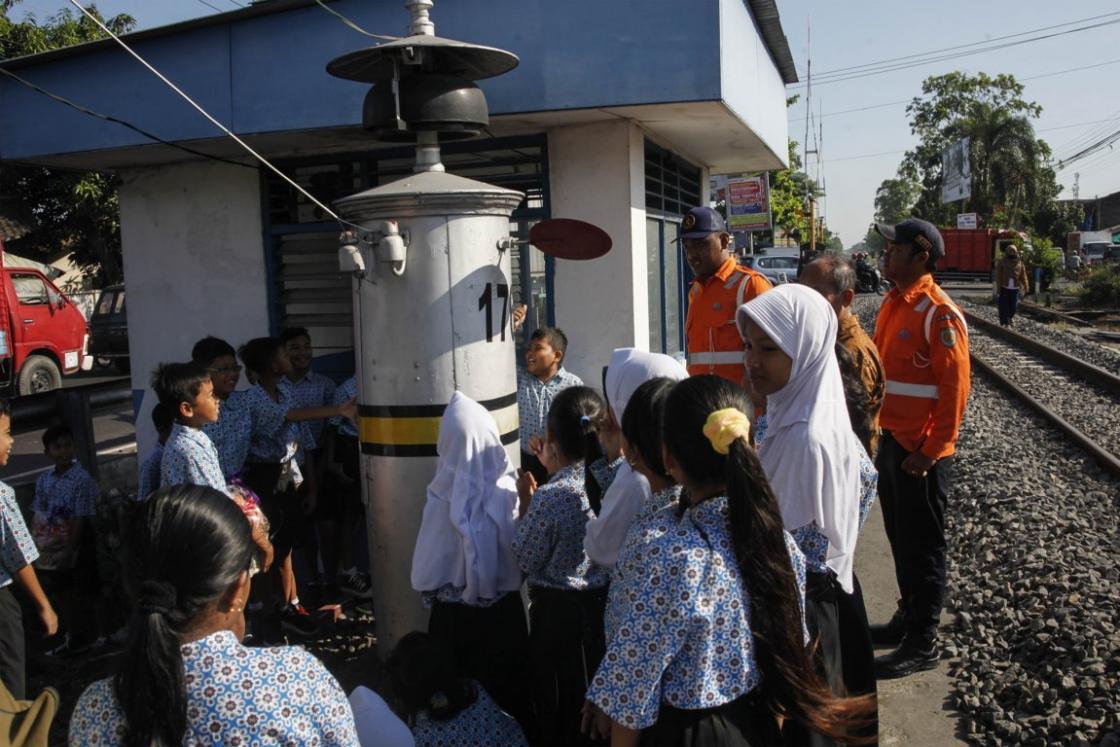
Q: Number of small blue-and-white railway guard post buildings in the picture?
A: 1